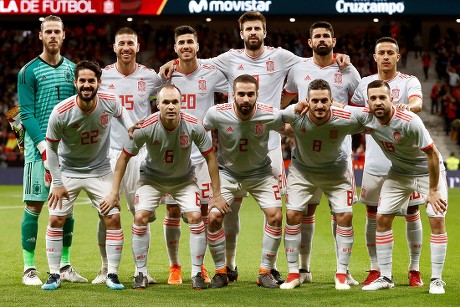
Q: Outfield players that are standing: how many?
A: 5